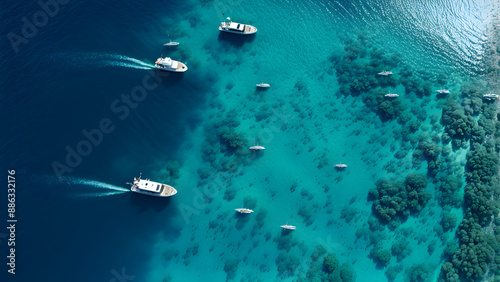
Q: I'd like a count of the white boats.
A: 13